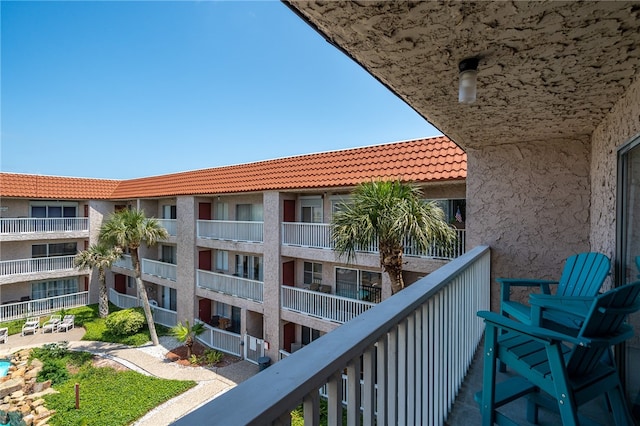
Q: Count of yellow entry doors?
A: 0